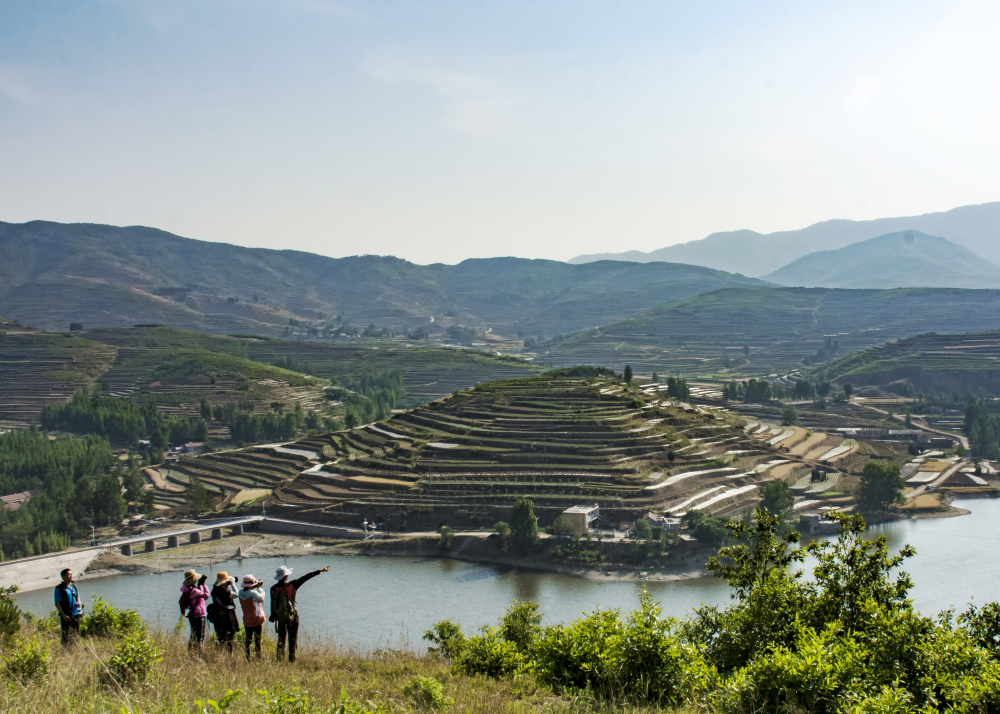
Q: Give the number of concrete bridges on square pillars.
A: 1